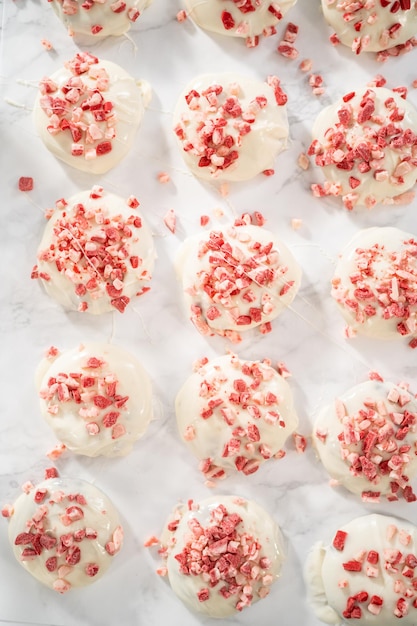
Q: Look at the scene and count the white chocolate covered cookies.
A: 15